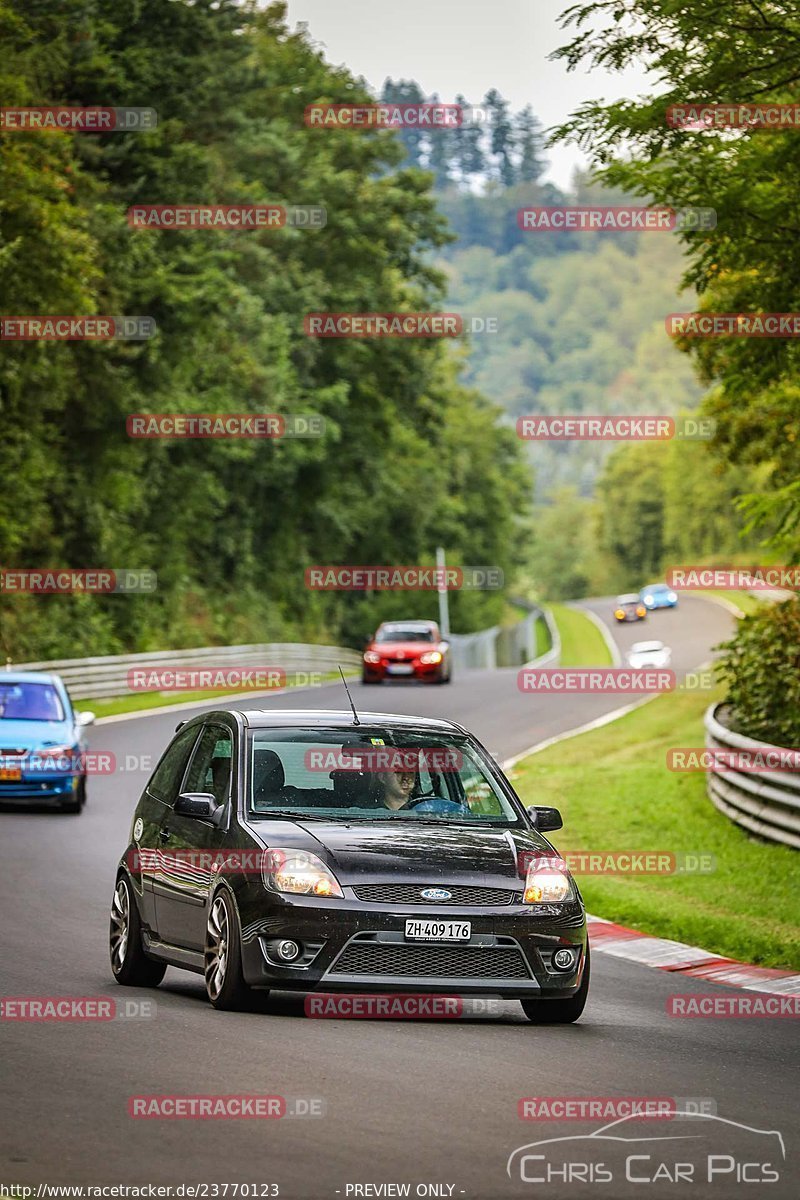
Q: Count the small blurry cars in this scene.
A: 3